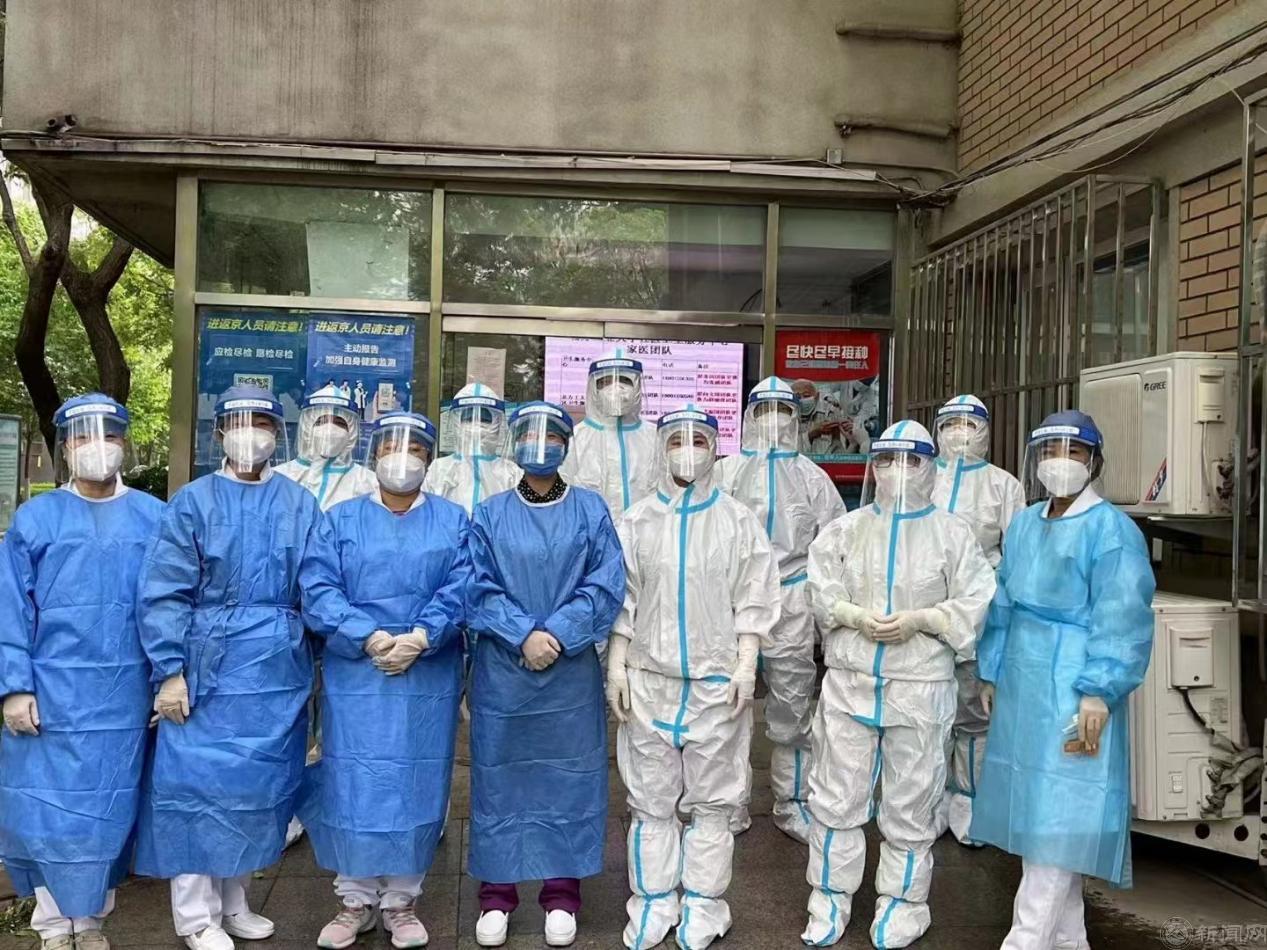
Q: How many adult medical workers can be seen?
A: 12